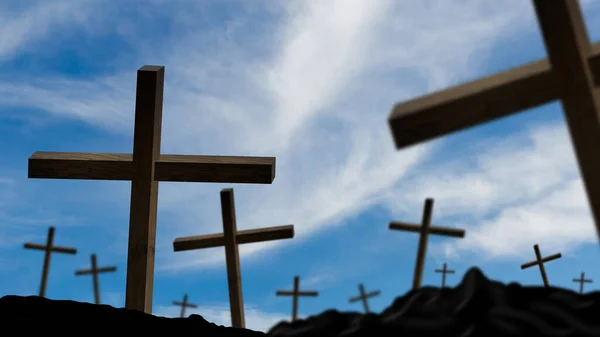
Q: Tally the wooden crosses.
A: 12